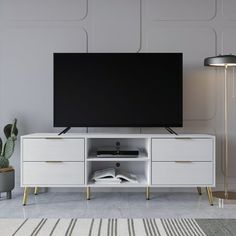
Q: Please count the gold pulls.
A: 4